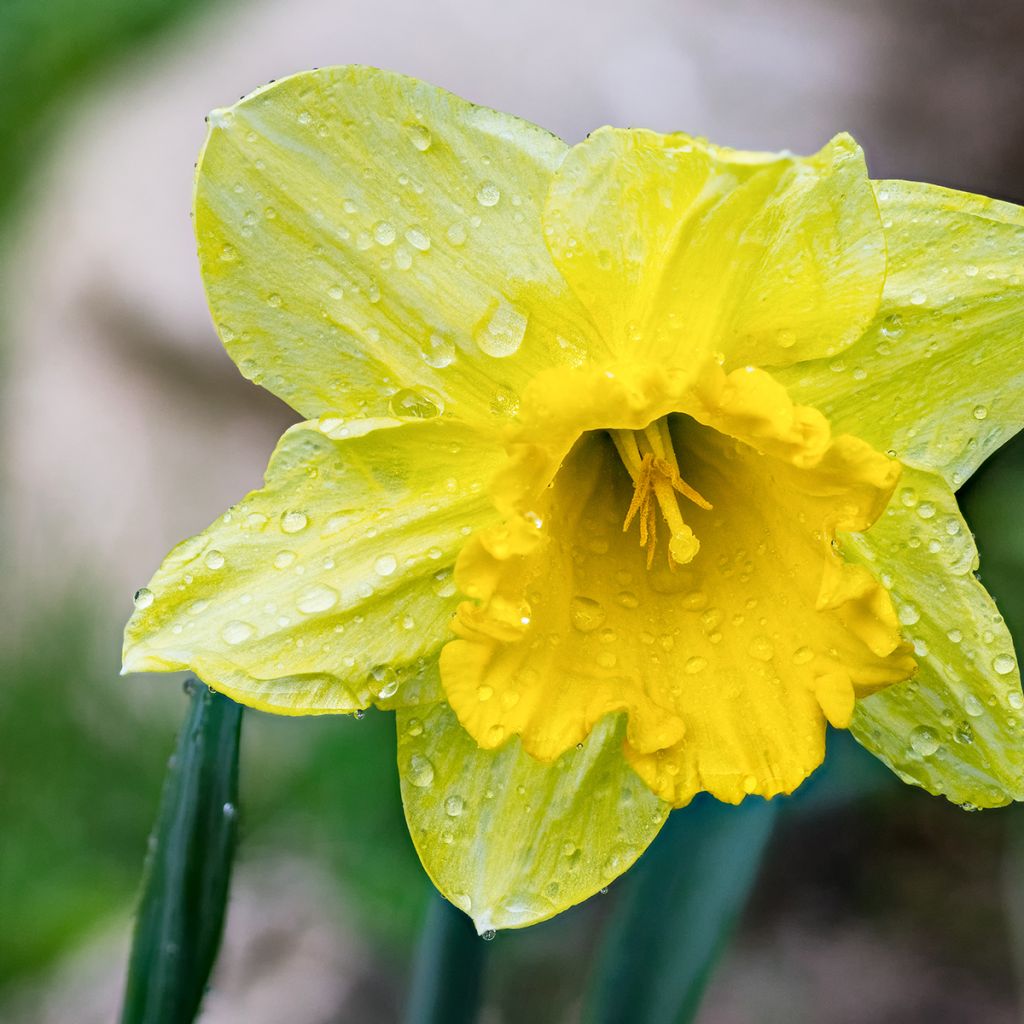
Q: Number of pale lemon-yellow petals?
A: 6